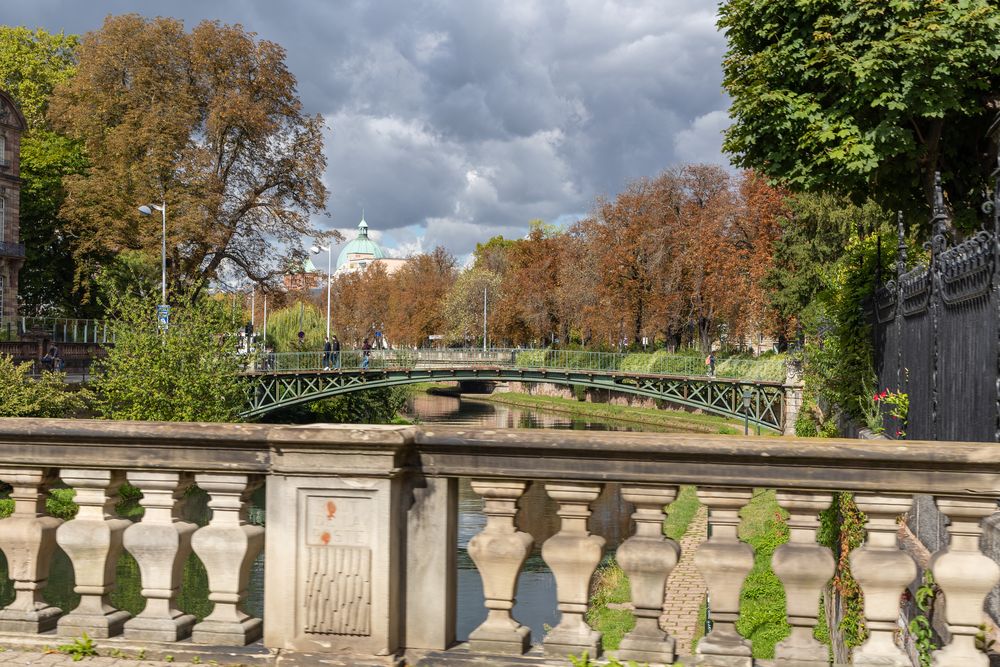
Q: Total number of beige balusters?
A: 11